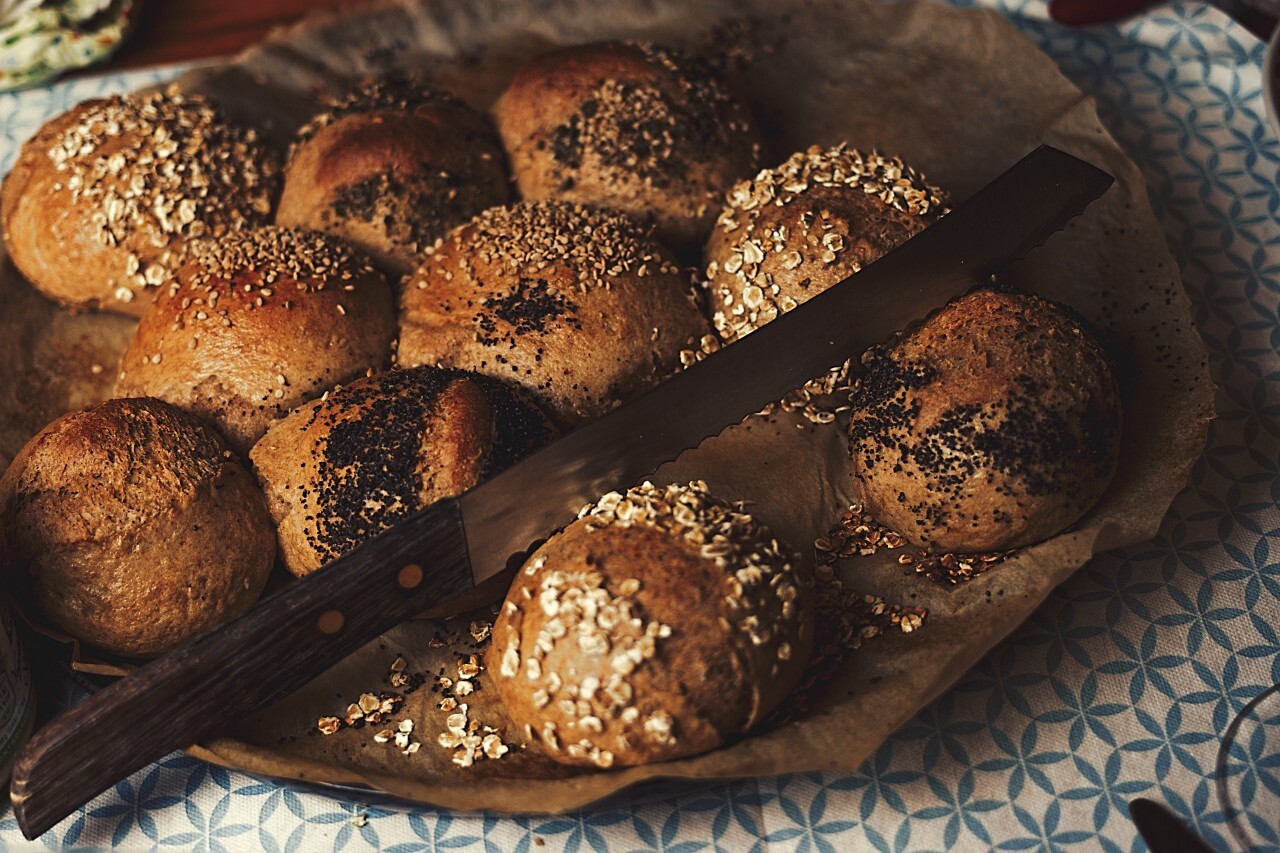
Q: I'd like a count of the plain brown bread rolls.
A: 1